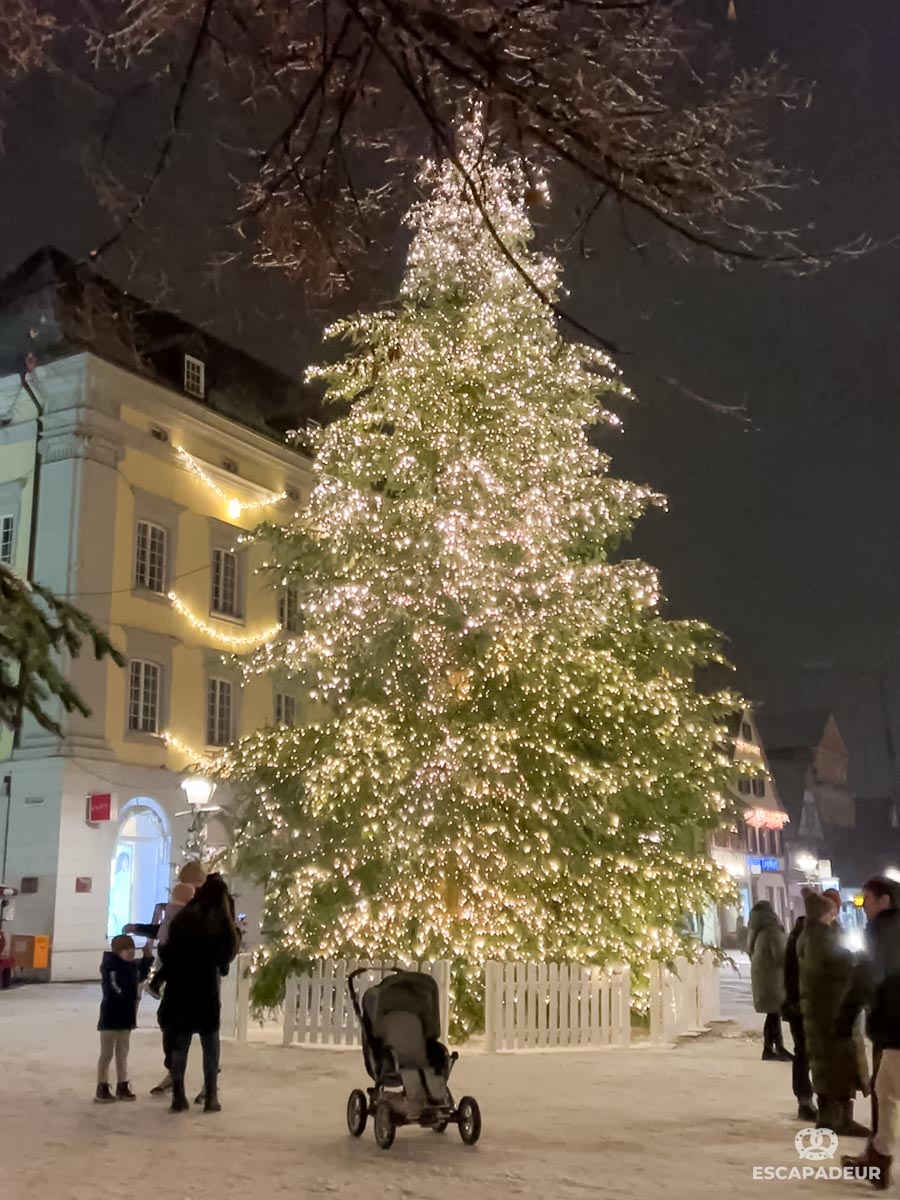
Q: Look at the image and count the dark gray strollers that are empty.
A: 1